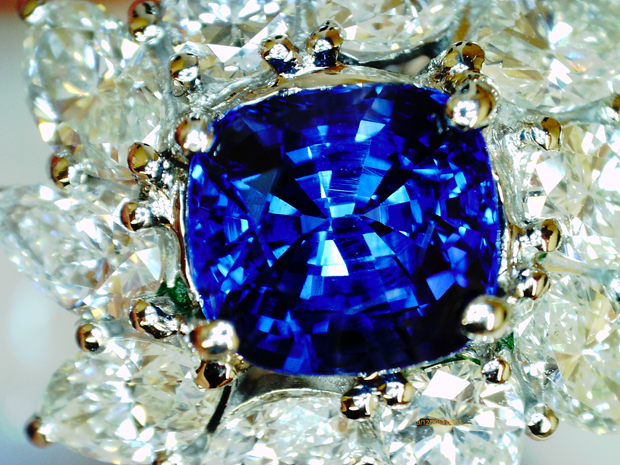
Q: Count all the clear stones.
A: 10